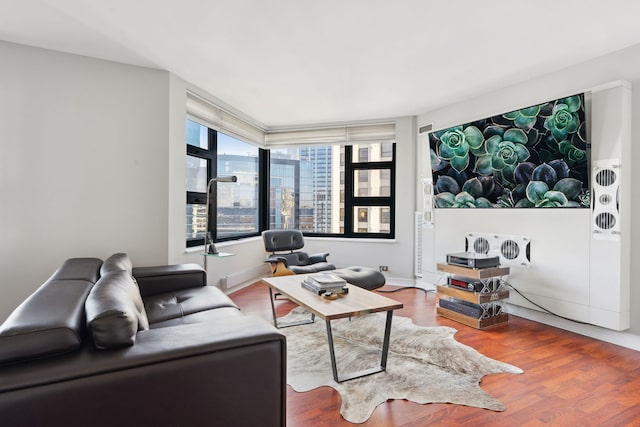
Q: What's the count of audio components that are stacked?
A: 3